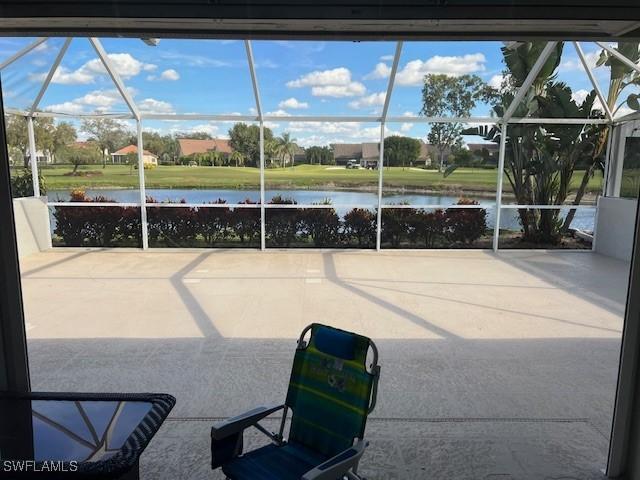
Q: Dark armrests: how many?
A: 2